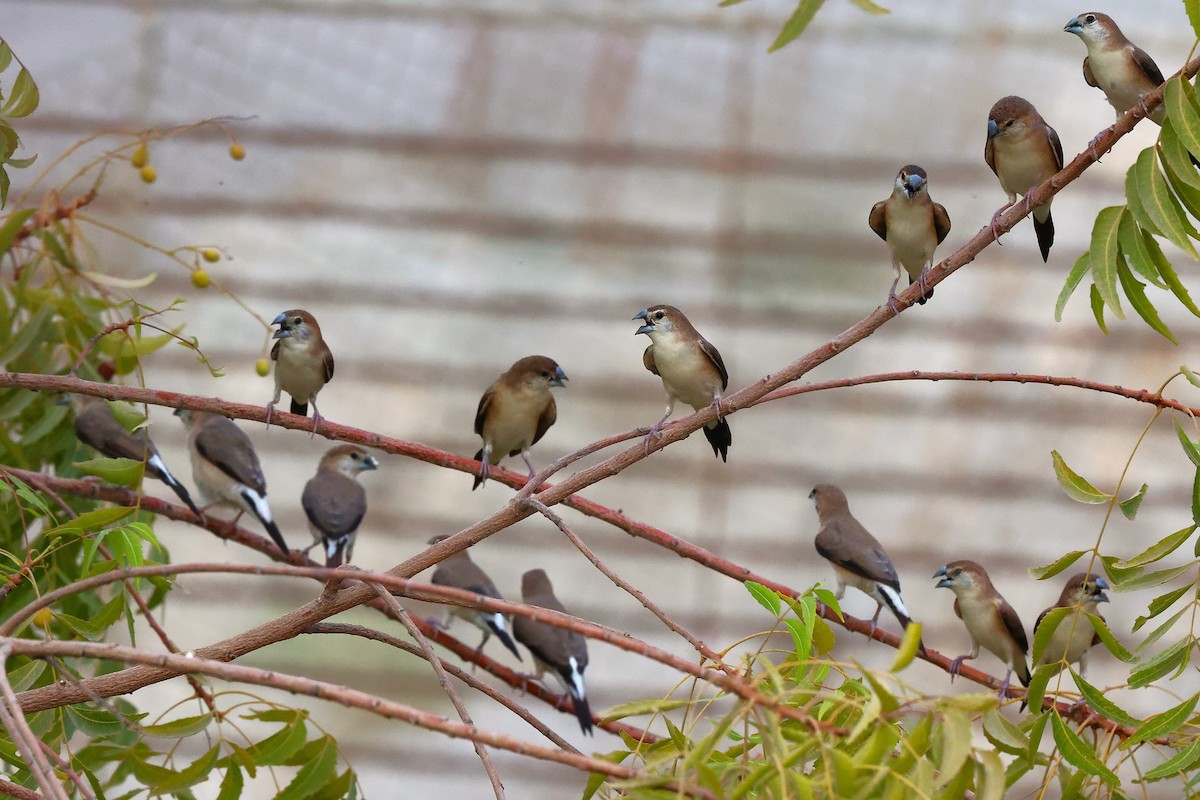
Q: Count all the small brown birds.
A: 14